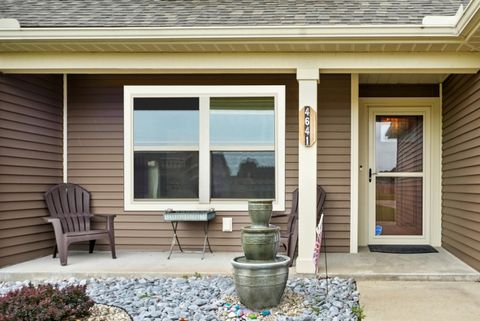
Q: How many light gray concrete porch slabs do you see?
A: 1